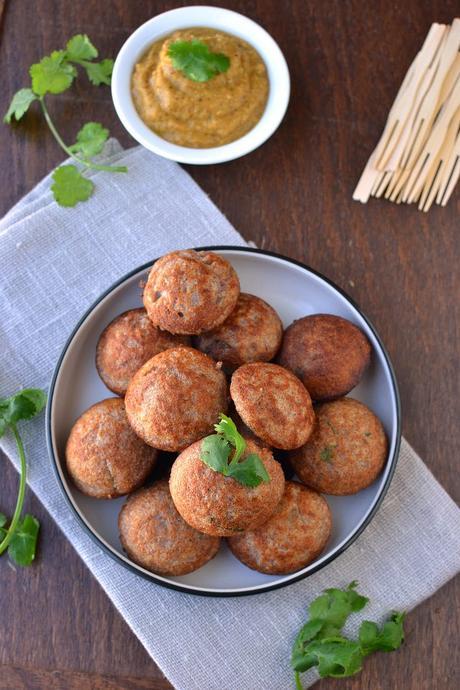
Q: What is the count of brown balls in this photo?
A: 11